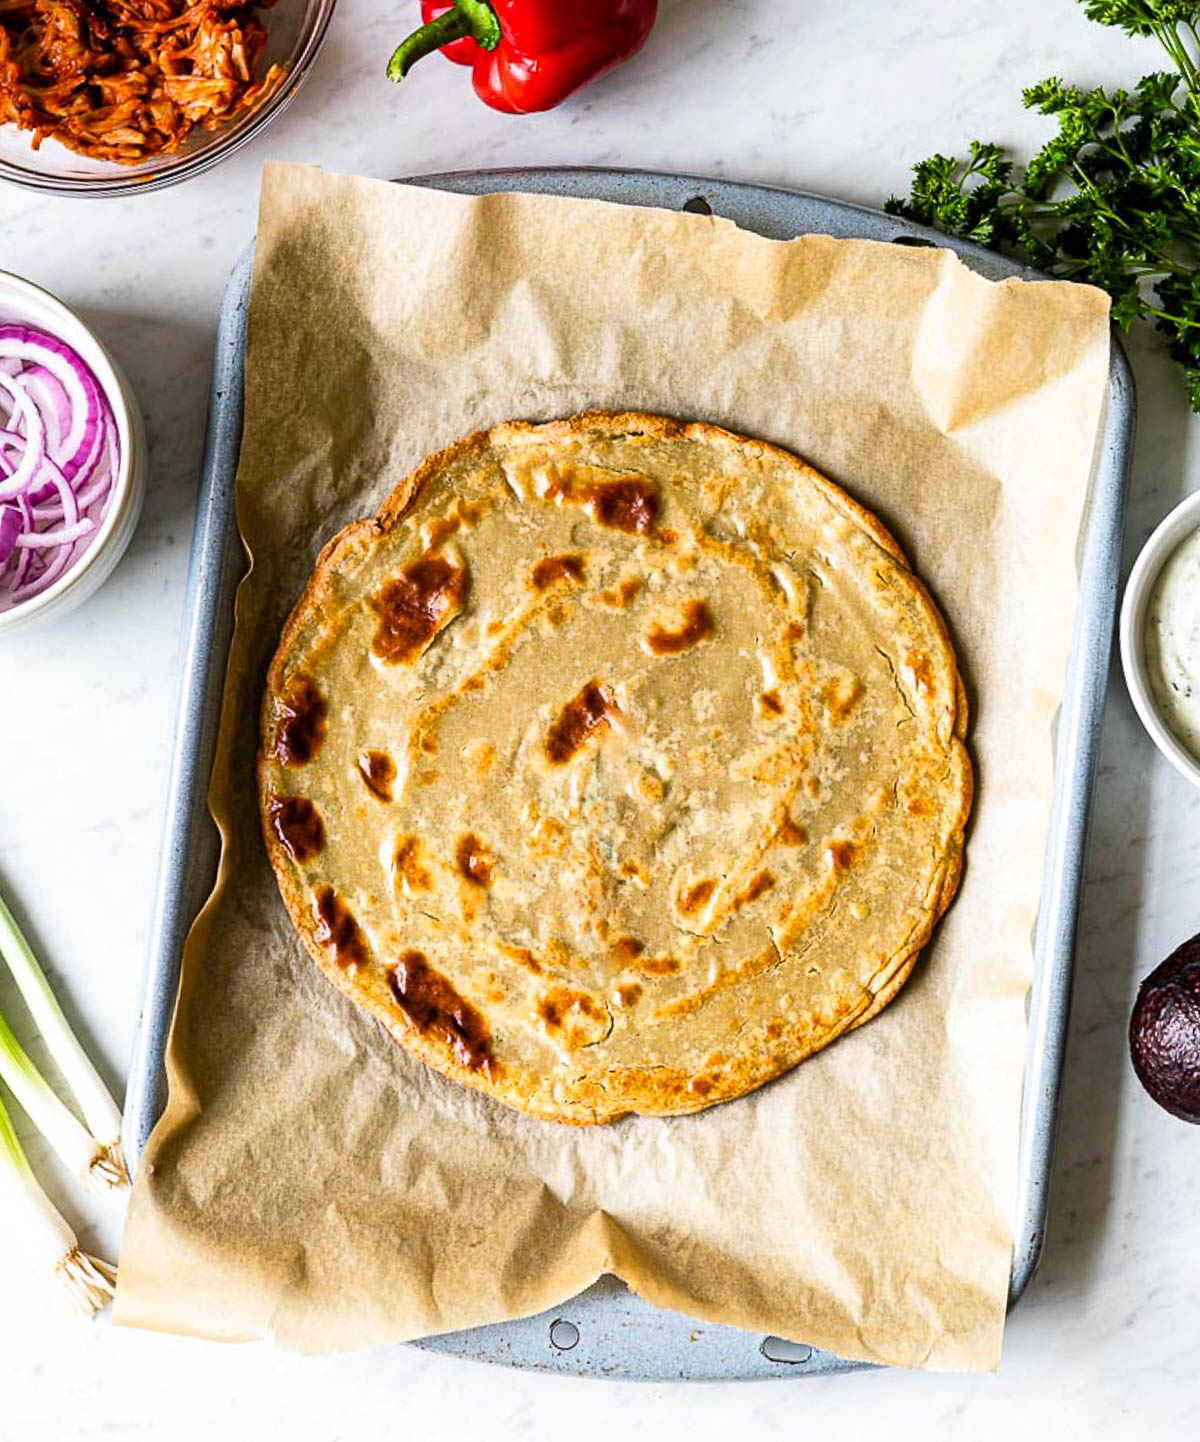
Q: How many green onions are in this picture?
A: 3